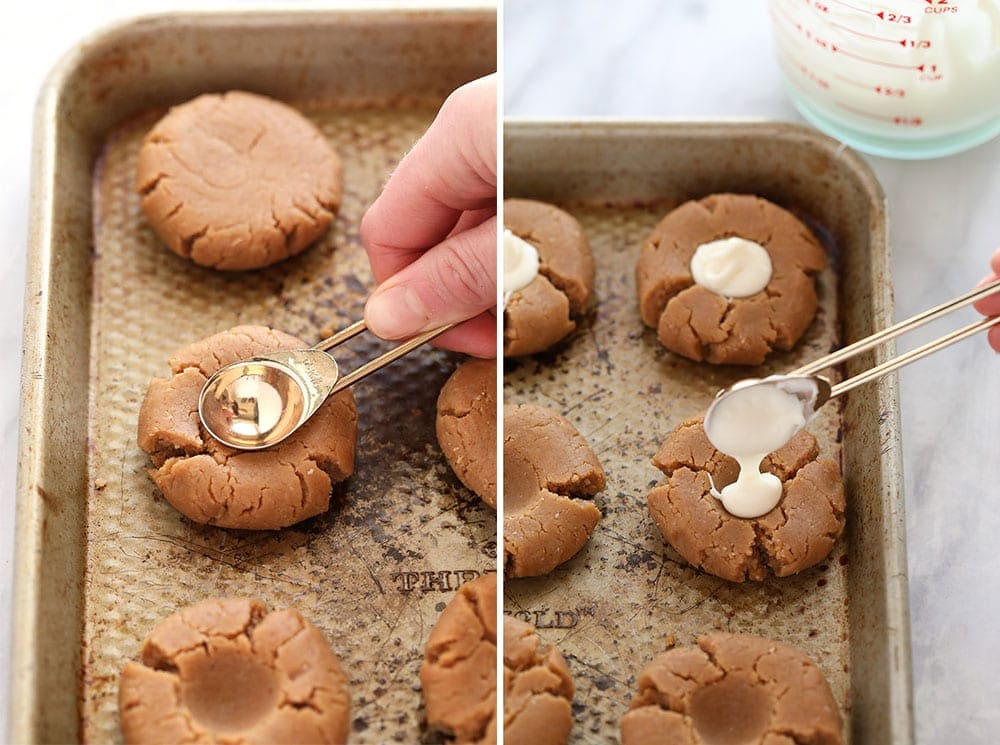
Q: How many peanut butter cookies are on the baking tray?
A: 11